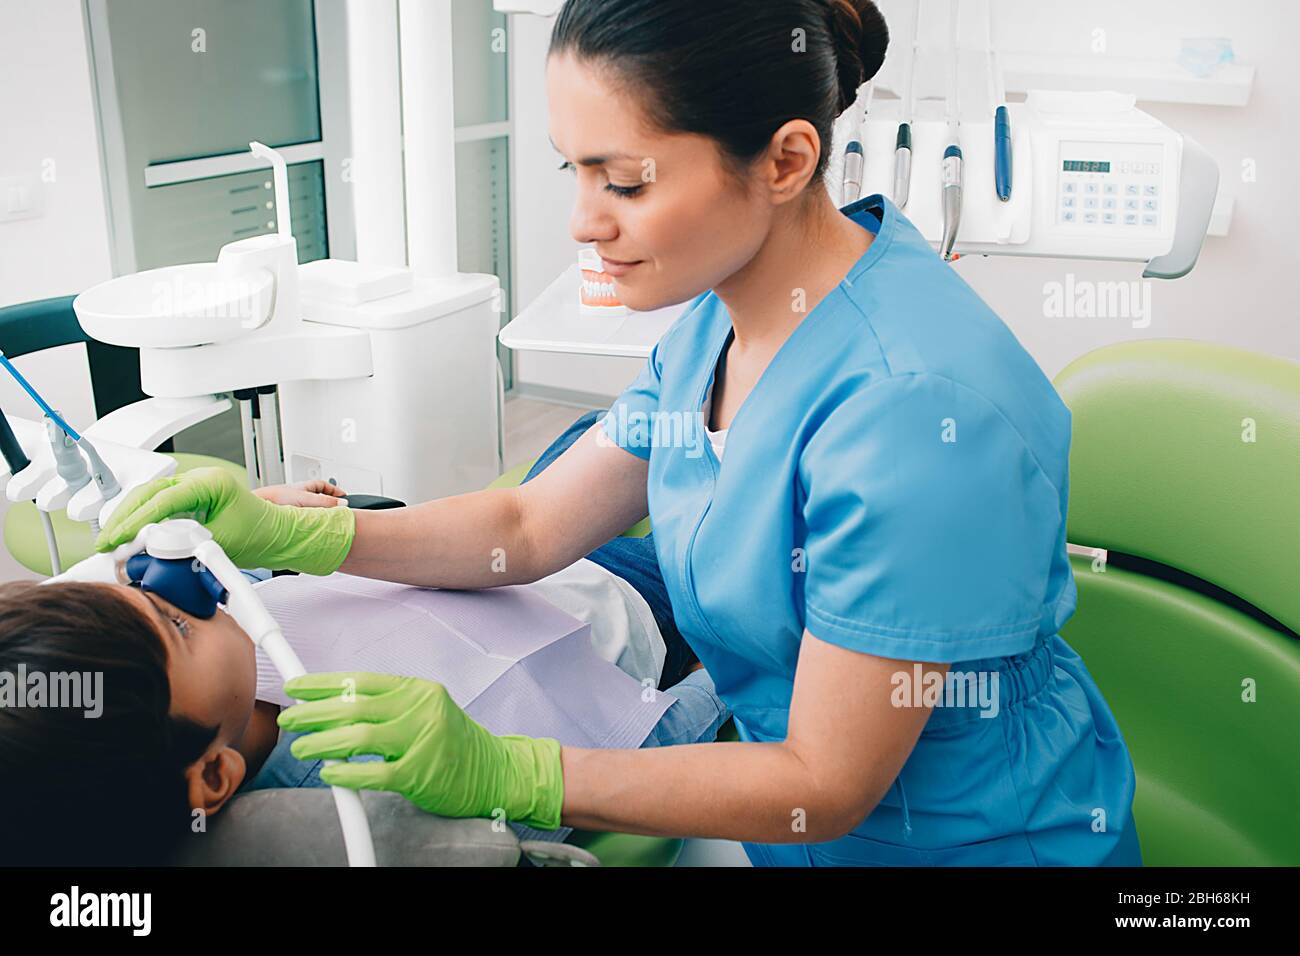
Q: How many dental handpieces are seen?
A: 4